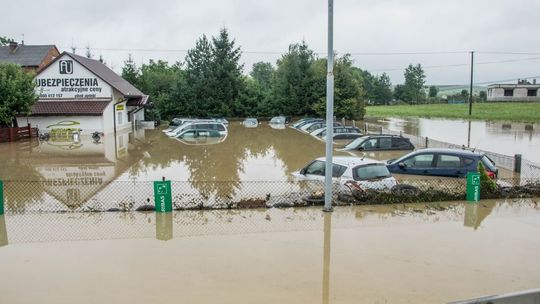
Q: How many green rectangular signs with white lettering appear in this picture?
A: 2